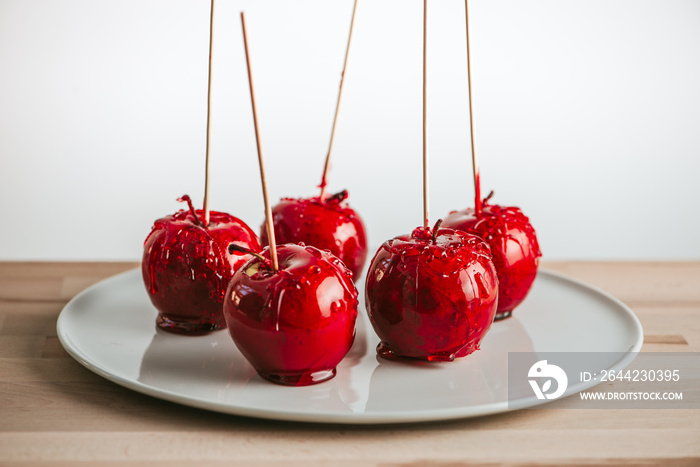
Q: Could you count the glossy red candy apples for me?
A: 5